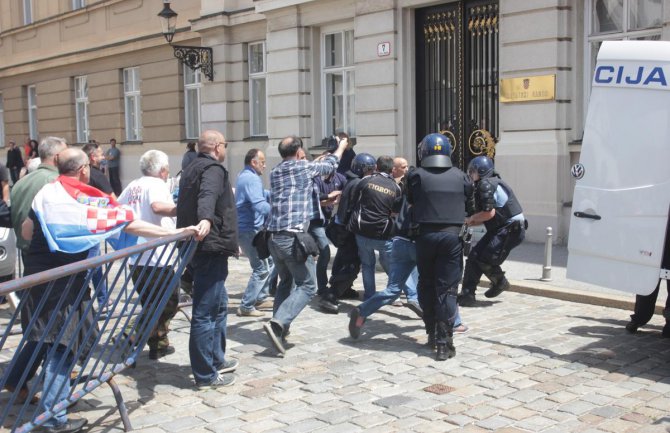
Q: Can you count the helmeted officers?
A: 3